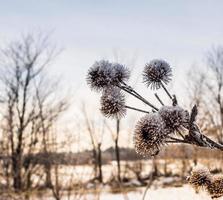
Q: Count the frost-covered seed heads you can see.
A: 8